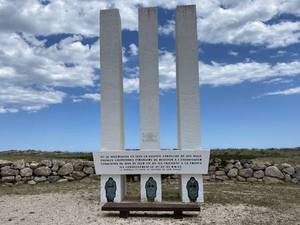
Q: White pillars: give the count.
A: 3